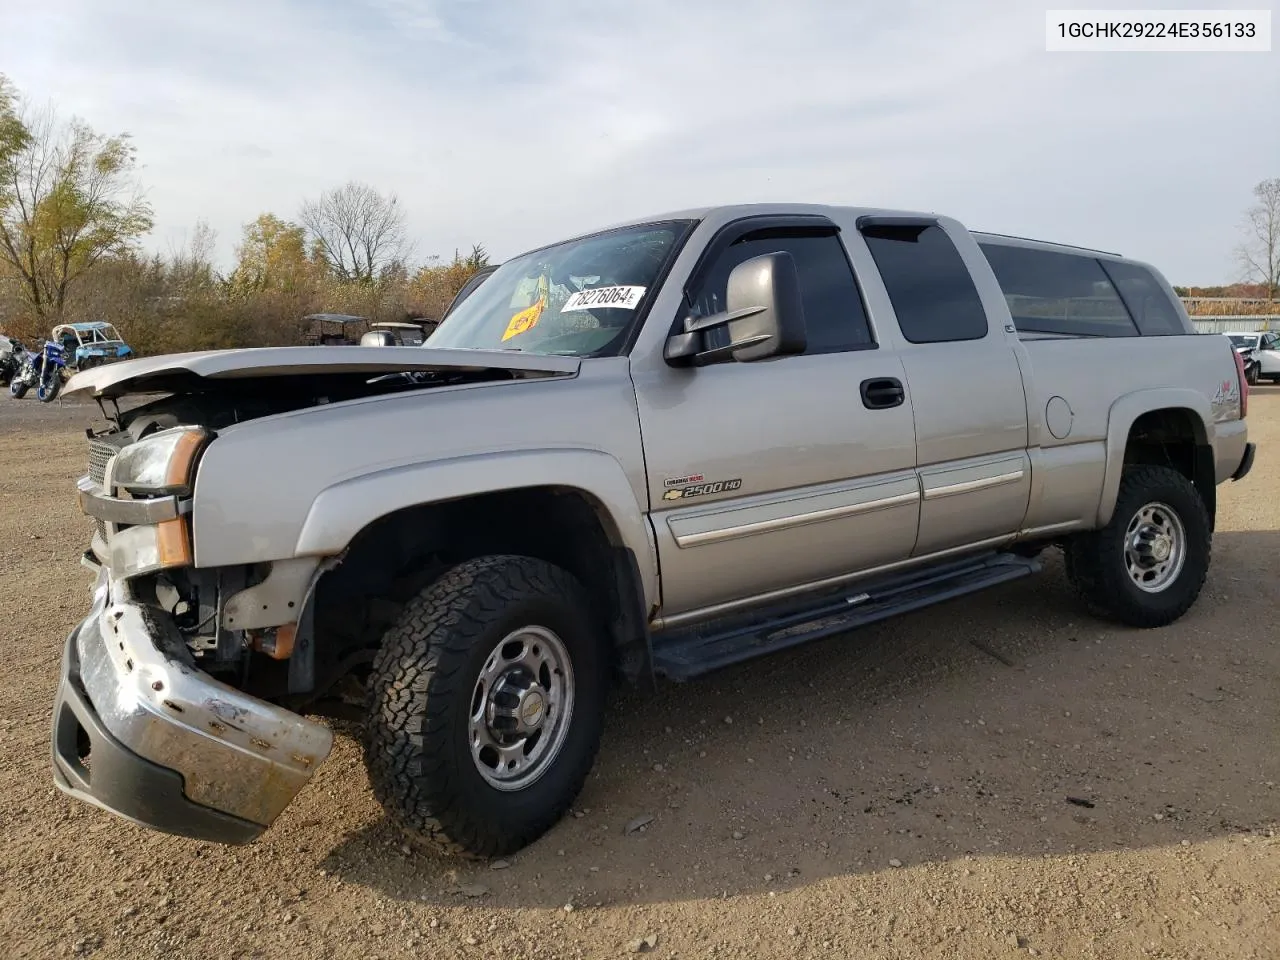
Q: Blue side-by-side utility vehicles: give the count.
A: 1